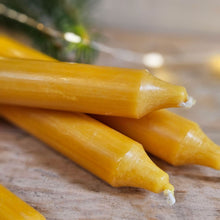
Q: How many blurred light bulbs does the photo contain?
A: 3